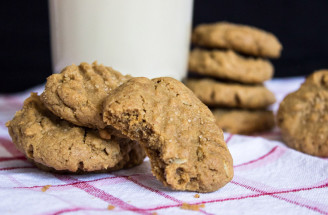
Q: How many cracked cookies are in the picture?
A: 1